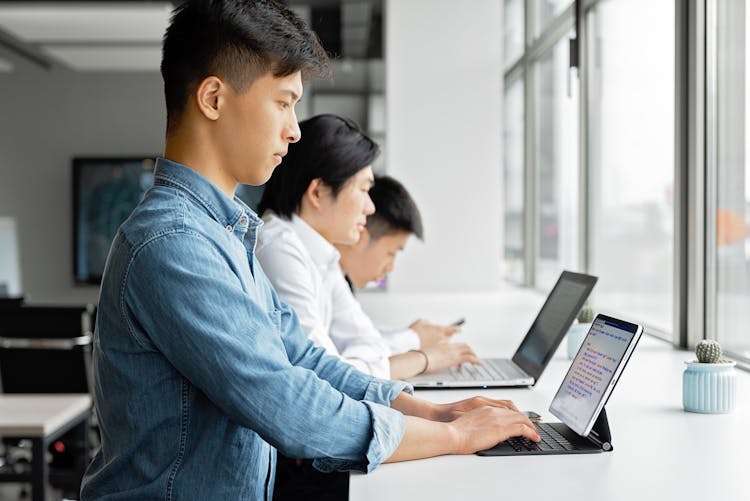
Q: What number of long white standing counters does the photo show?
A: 1